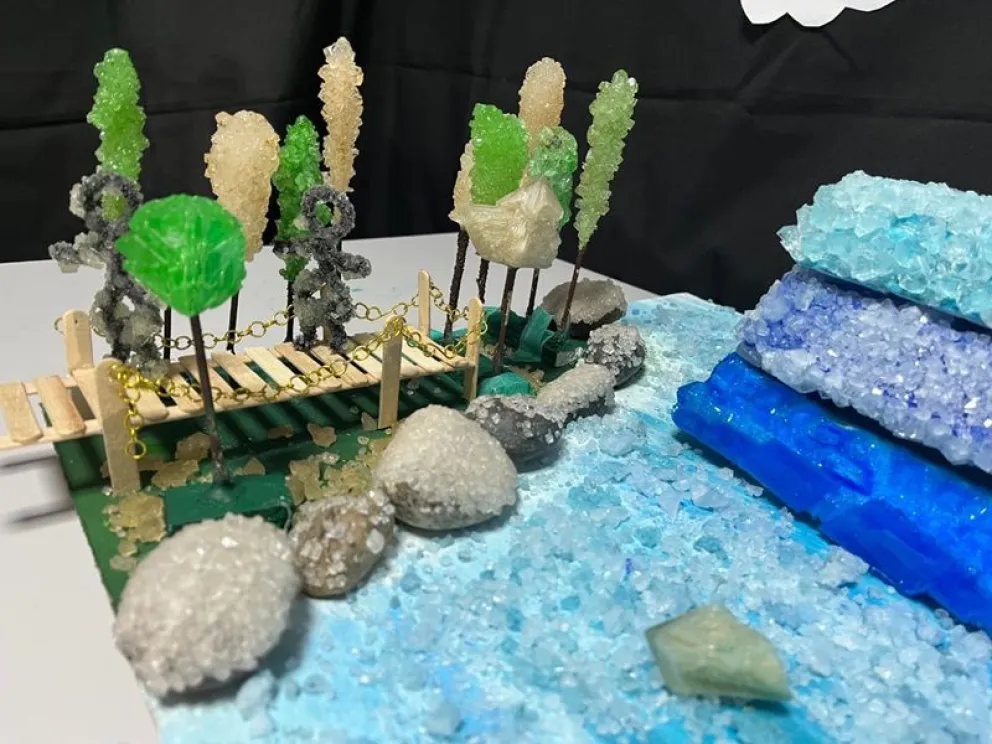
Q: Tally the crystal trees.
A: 11